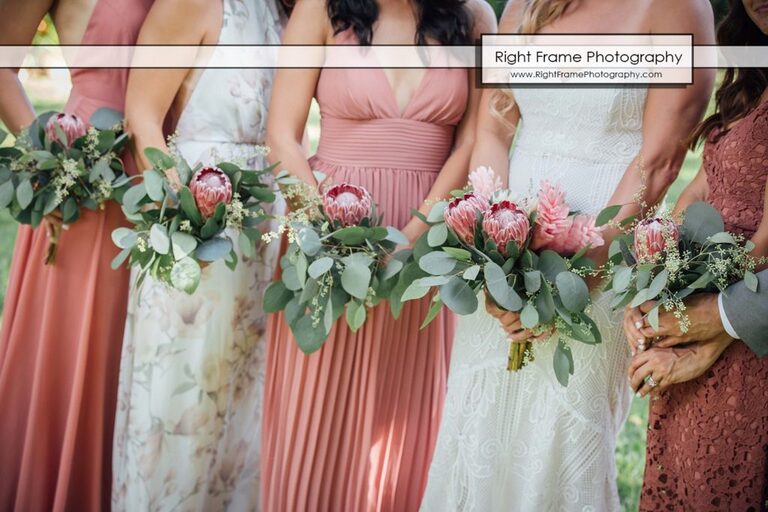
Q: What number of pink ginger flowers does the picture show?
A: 3